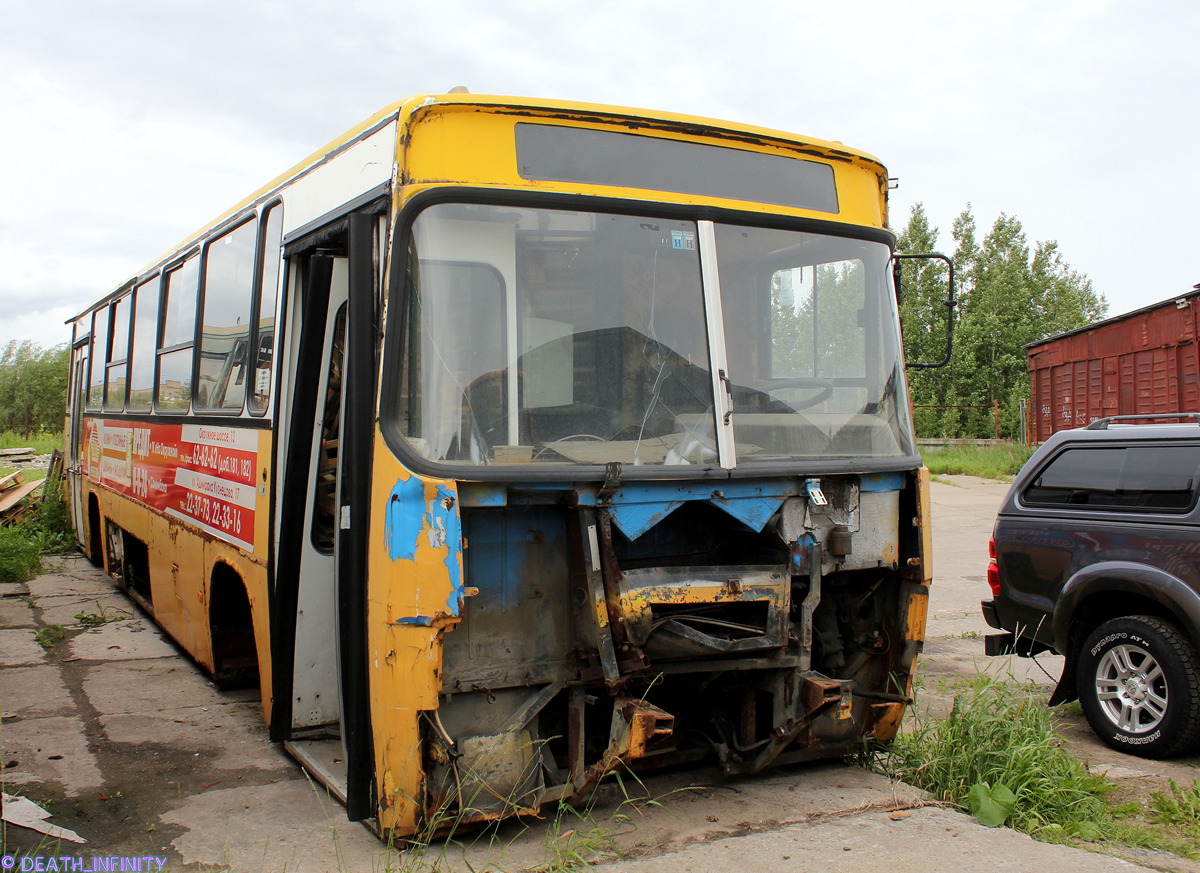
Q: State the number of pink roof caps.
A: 0